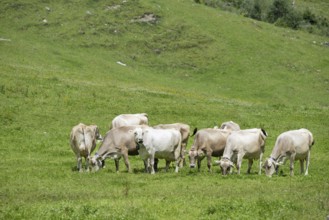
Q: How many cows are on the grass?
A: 9